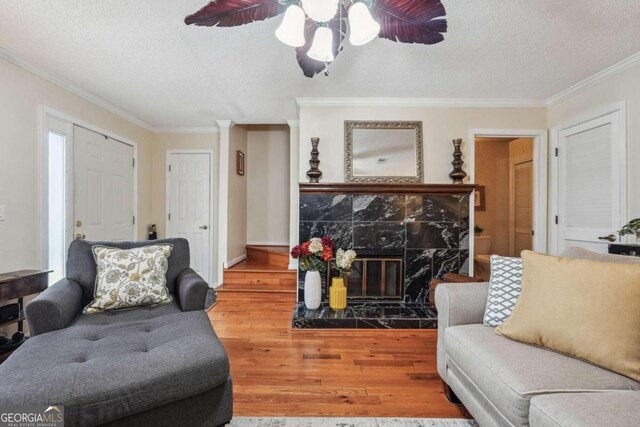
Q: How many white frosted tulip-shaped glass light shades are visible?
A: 4